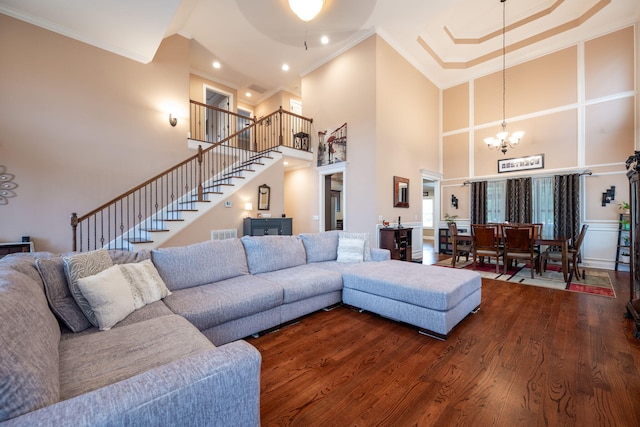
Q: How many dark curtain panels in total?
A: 3